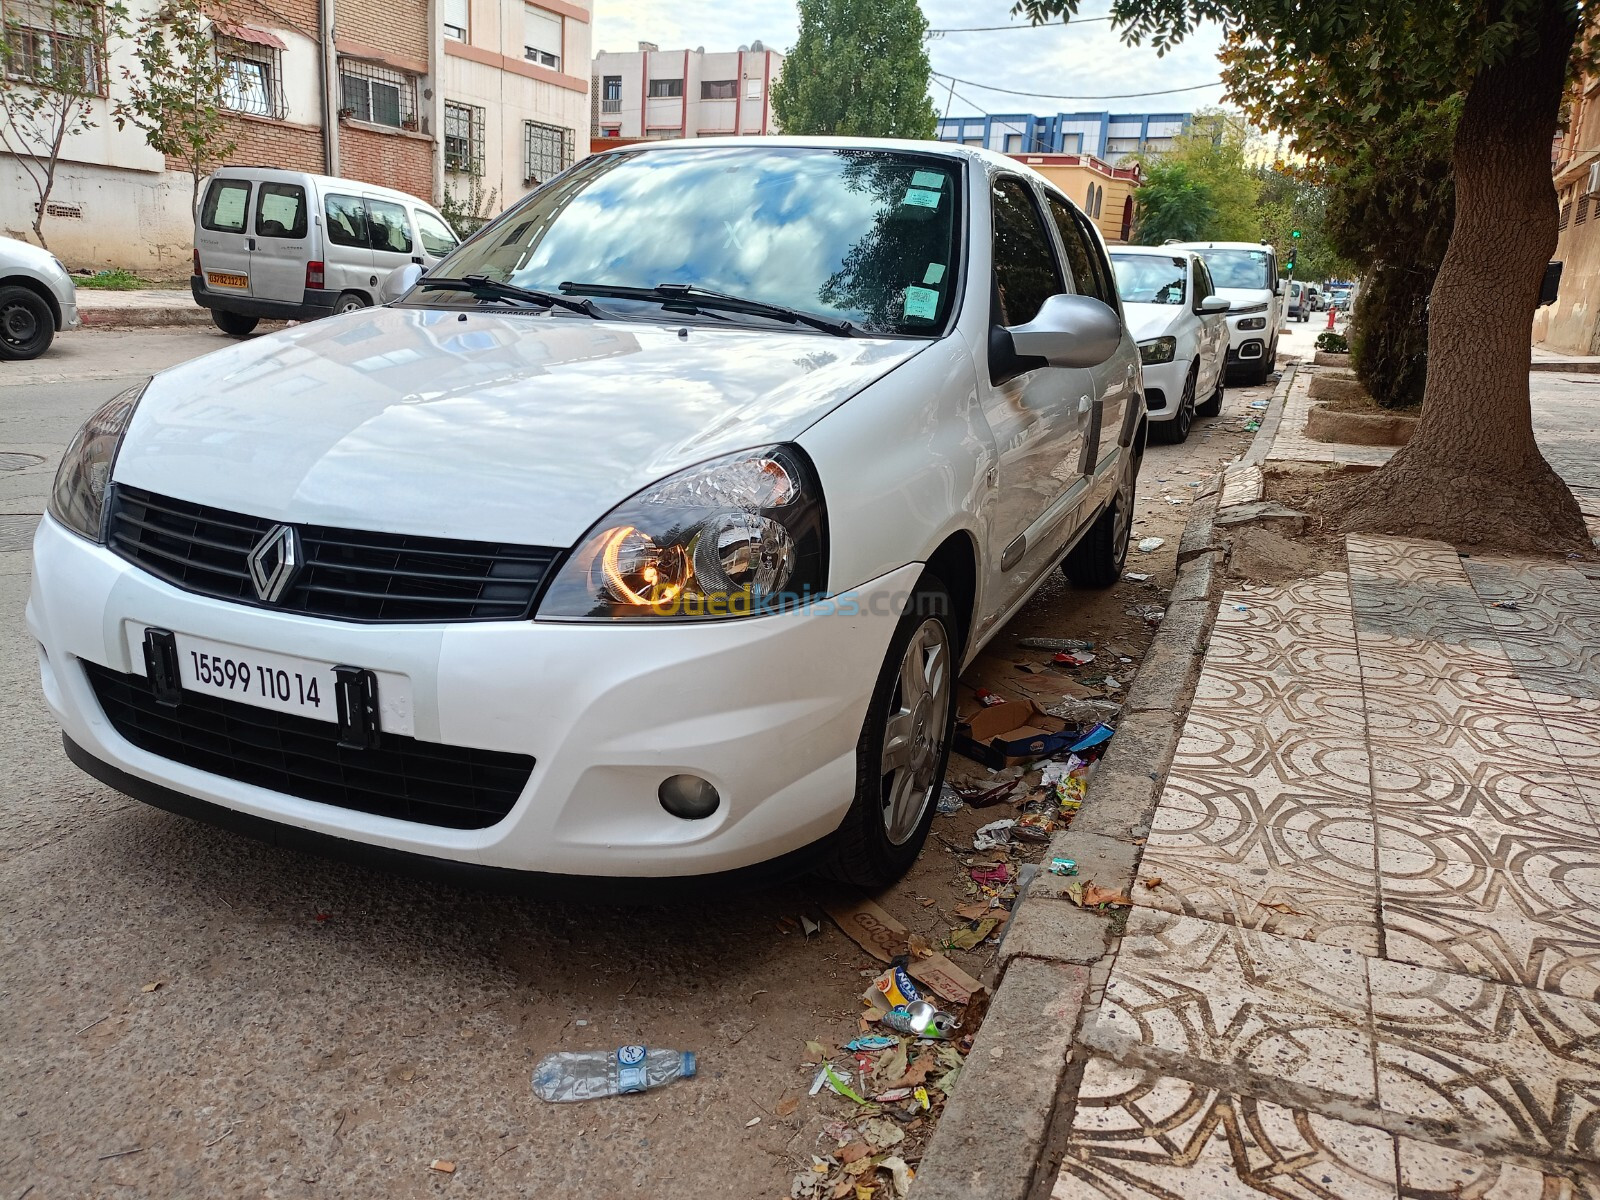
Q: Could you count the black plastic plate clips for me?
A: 2